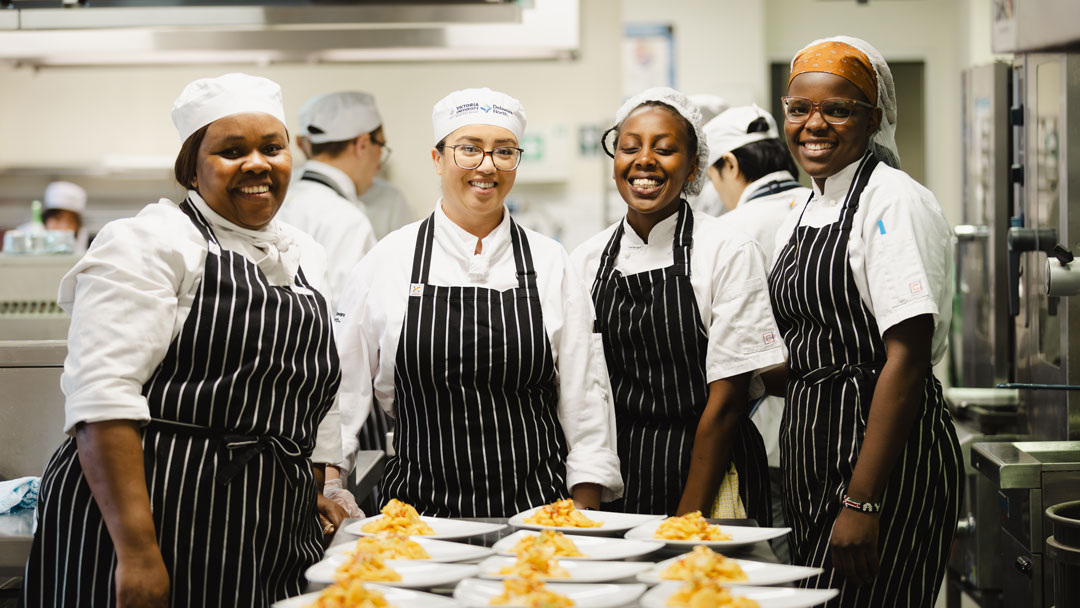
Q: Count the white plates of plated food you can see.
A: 11